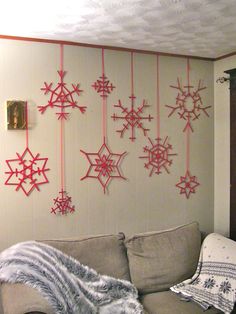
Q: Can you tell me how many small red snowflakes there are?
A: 3